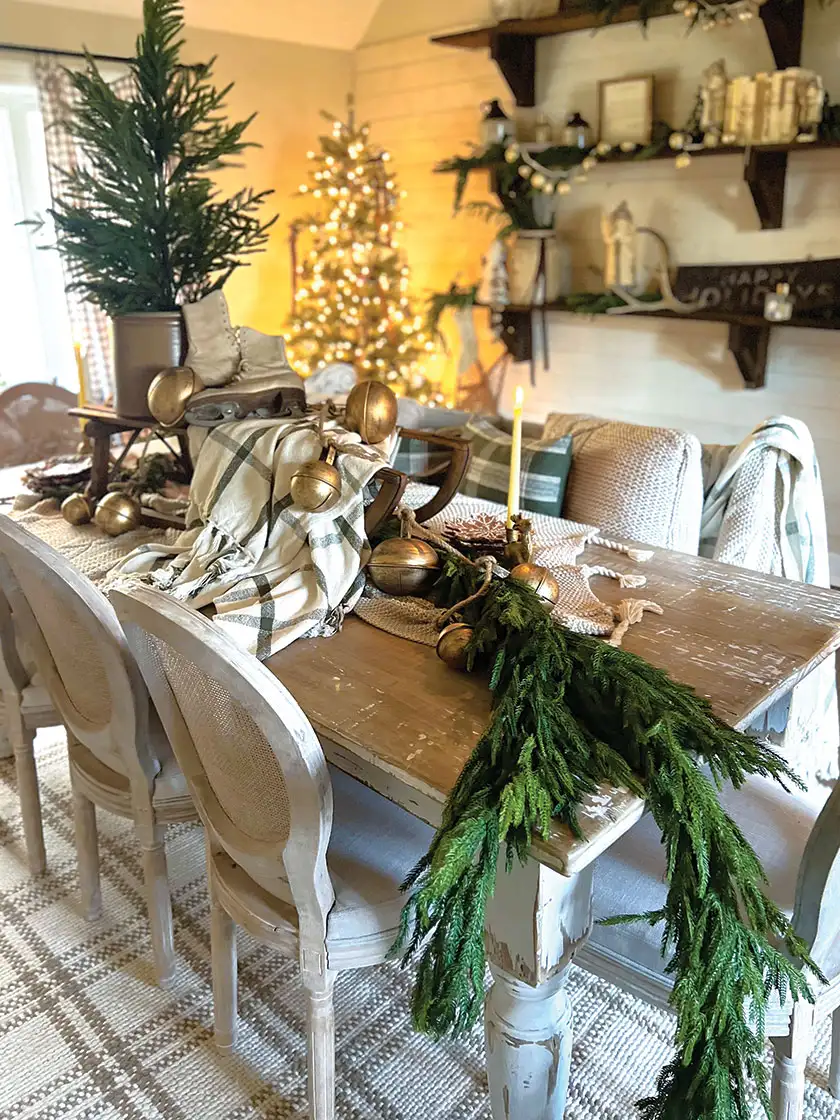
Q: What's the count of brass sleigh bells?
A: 8